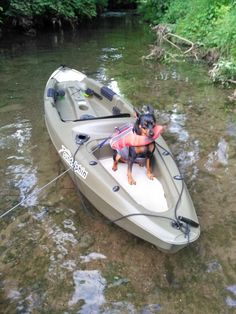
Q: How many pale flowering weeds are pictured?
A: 0